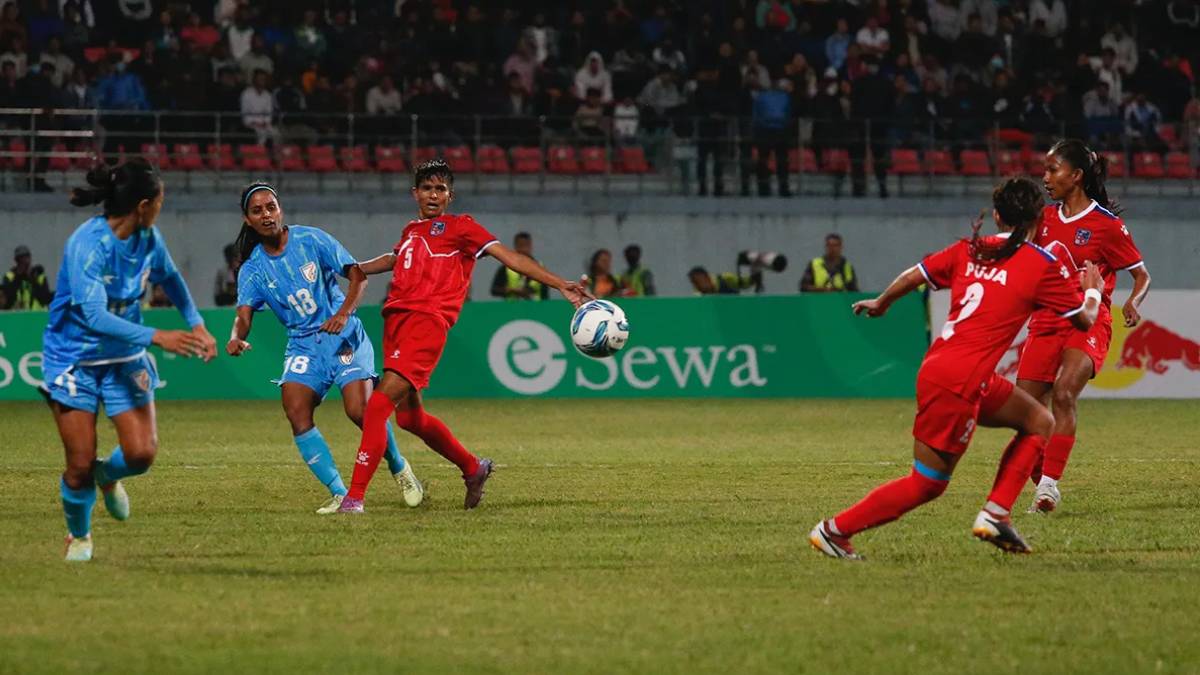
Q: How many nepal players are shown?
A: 3